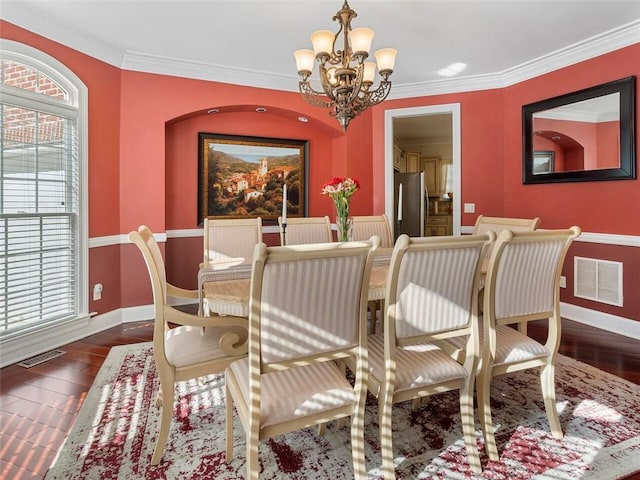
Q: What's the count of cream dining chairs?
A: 8